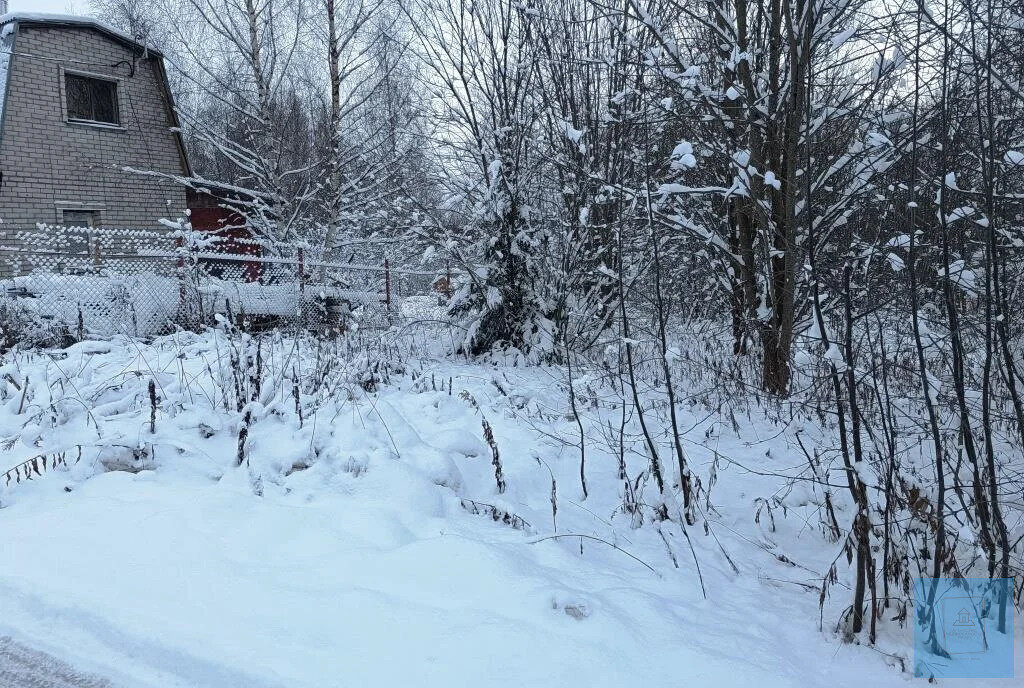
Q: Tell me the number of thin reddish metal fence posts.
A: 4